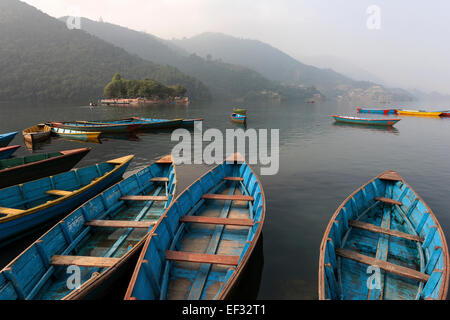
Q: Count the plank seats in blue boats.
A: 13